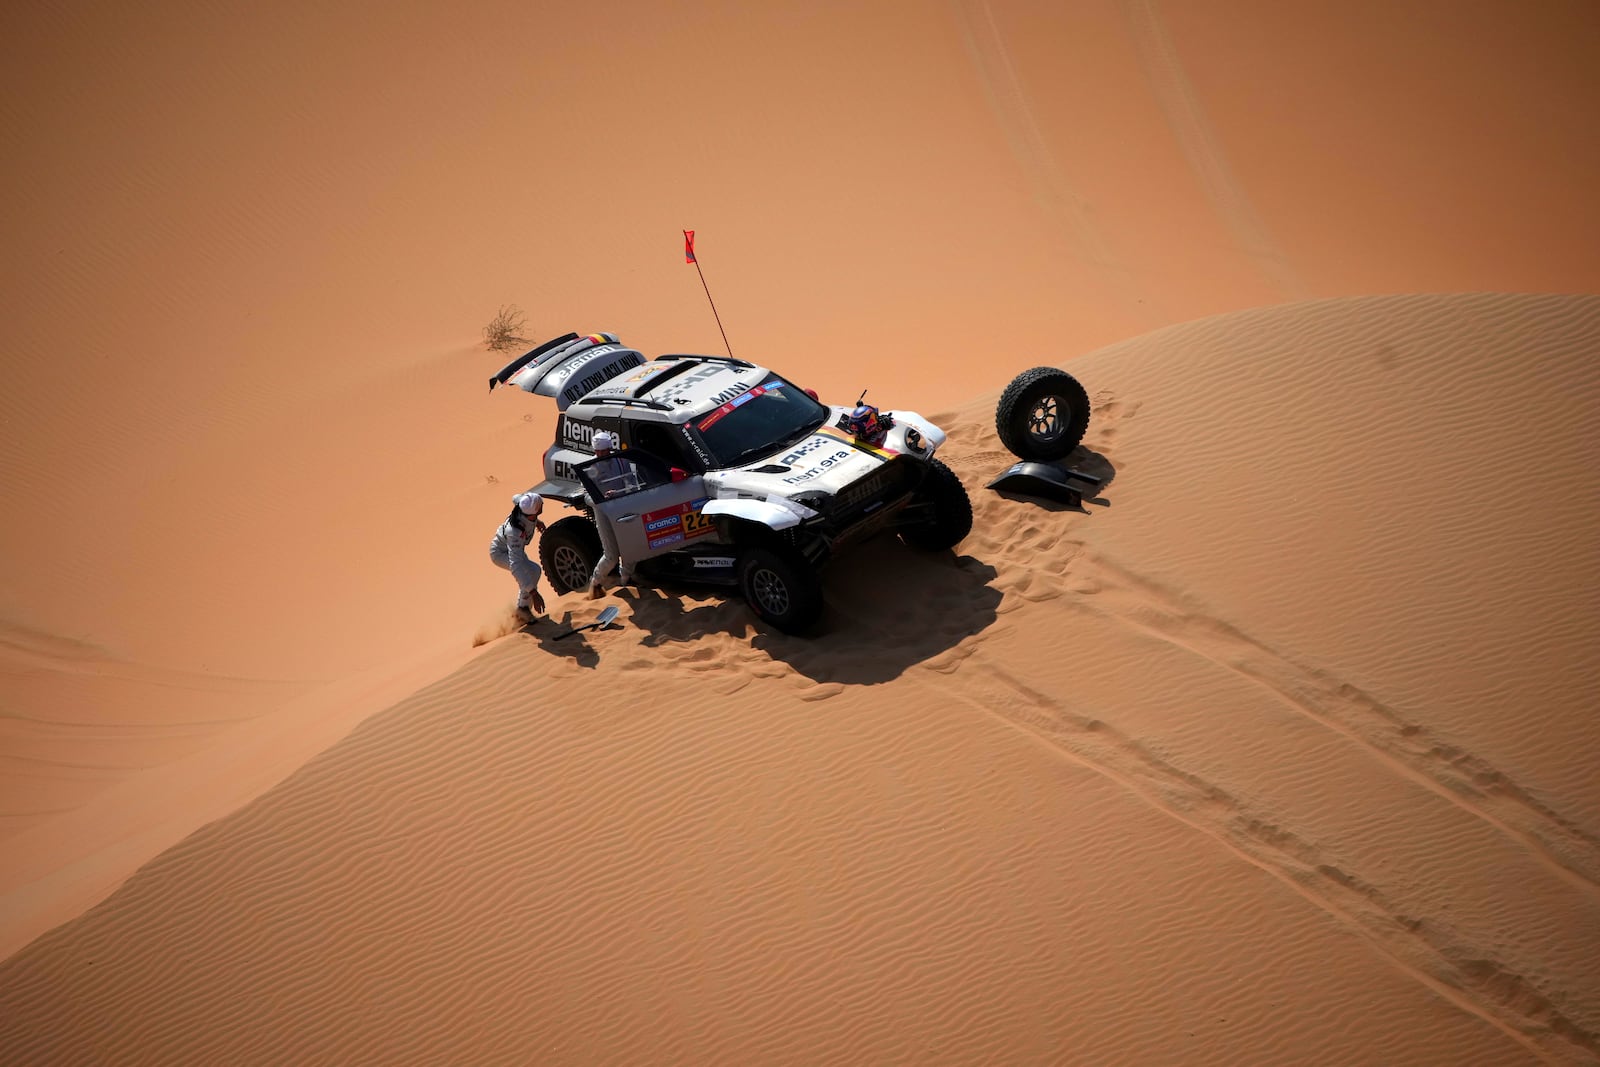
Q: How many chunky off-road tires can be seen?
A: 4